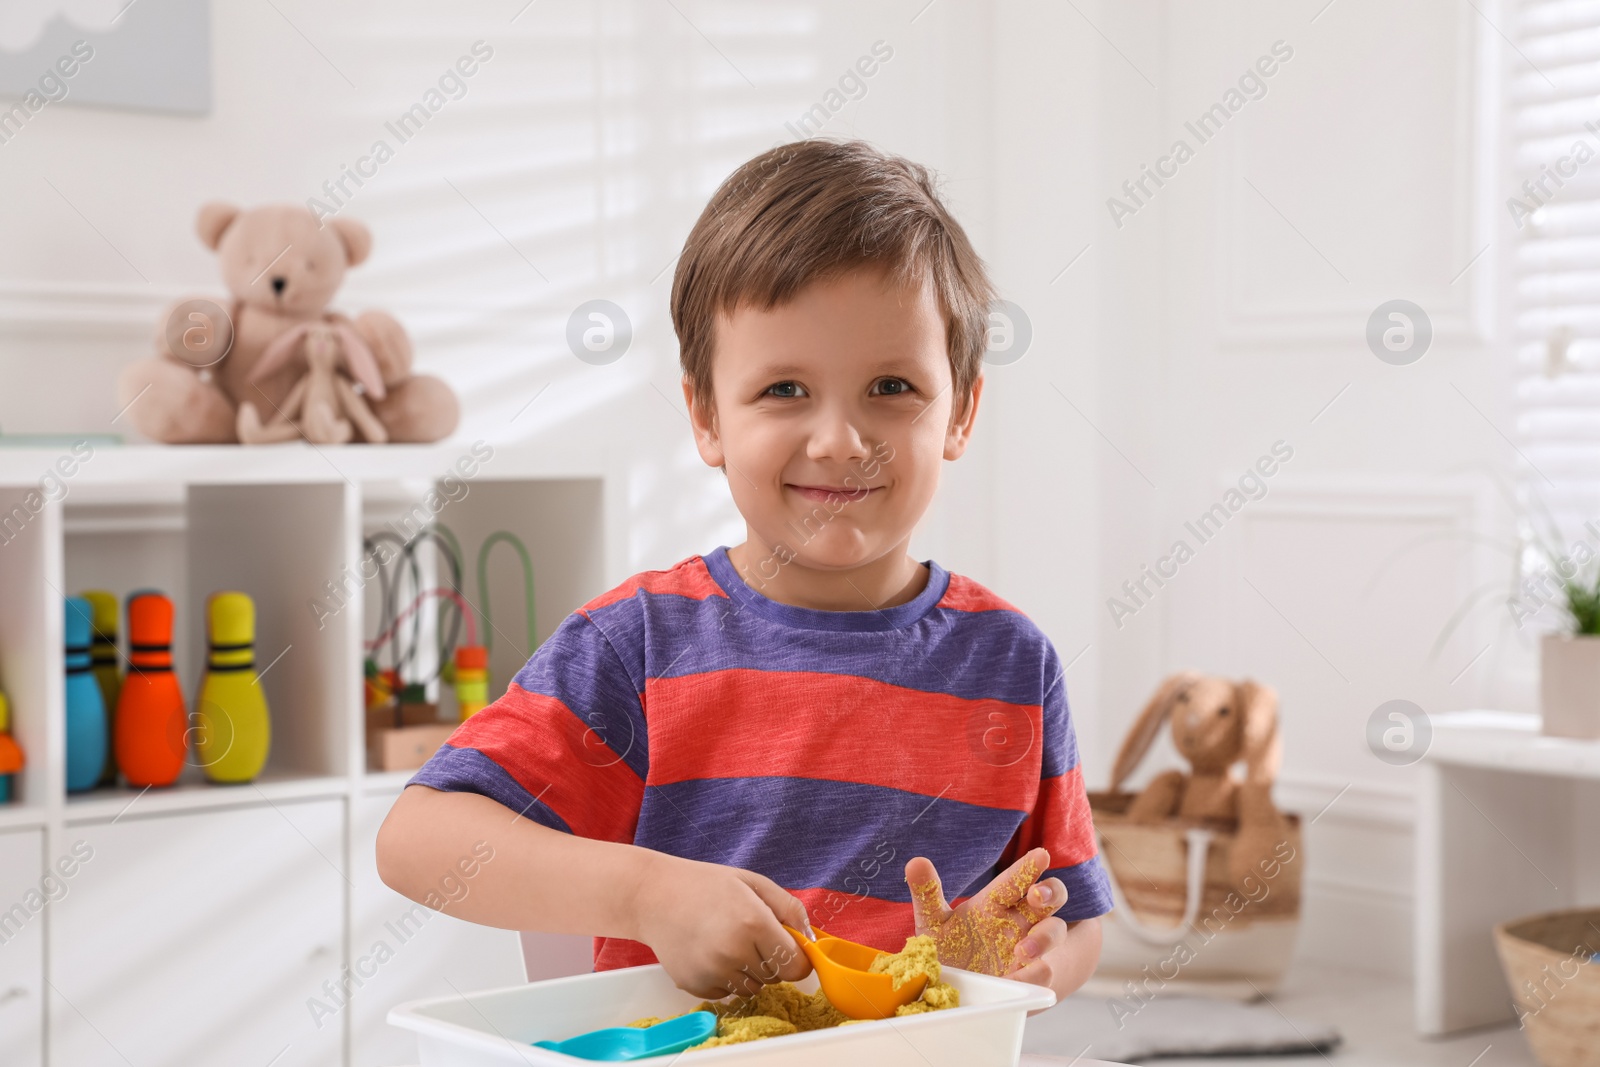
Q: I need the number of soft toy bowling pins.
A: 4